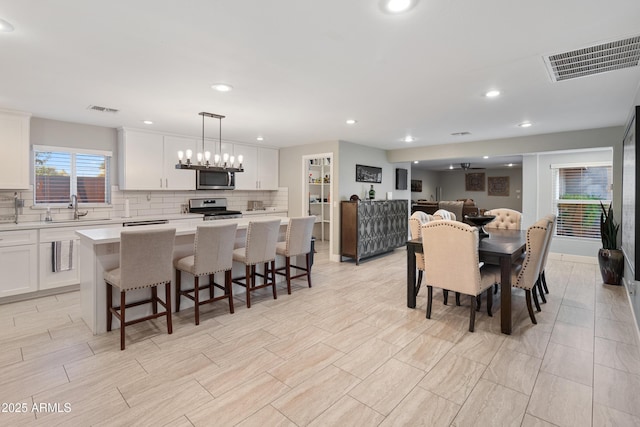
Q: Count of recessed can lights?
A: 13